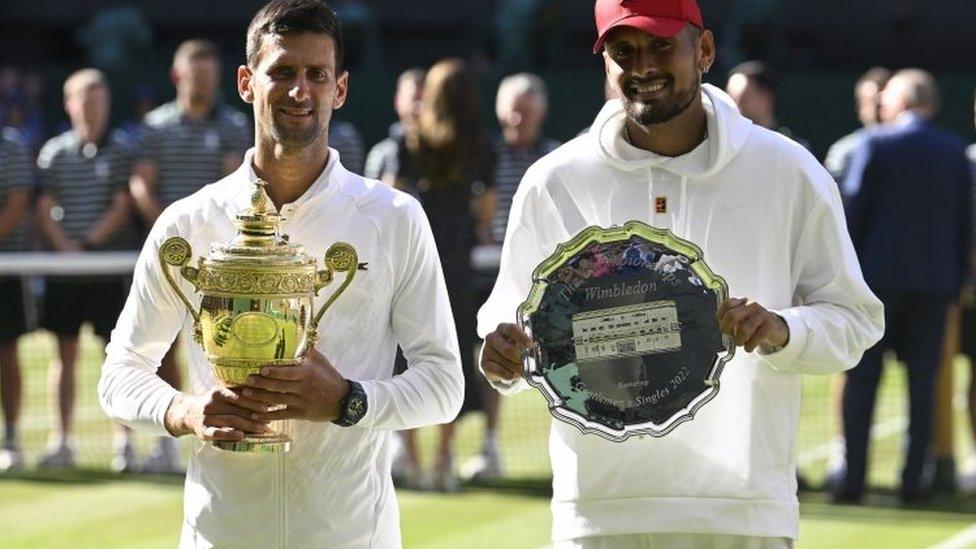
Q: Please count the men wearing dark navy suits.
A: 1